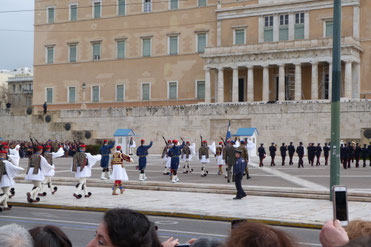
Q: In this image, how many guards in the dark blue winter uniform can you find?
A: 3